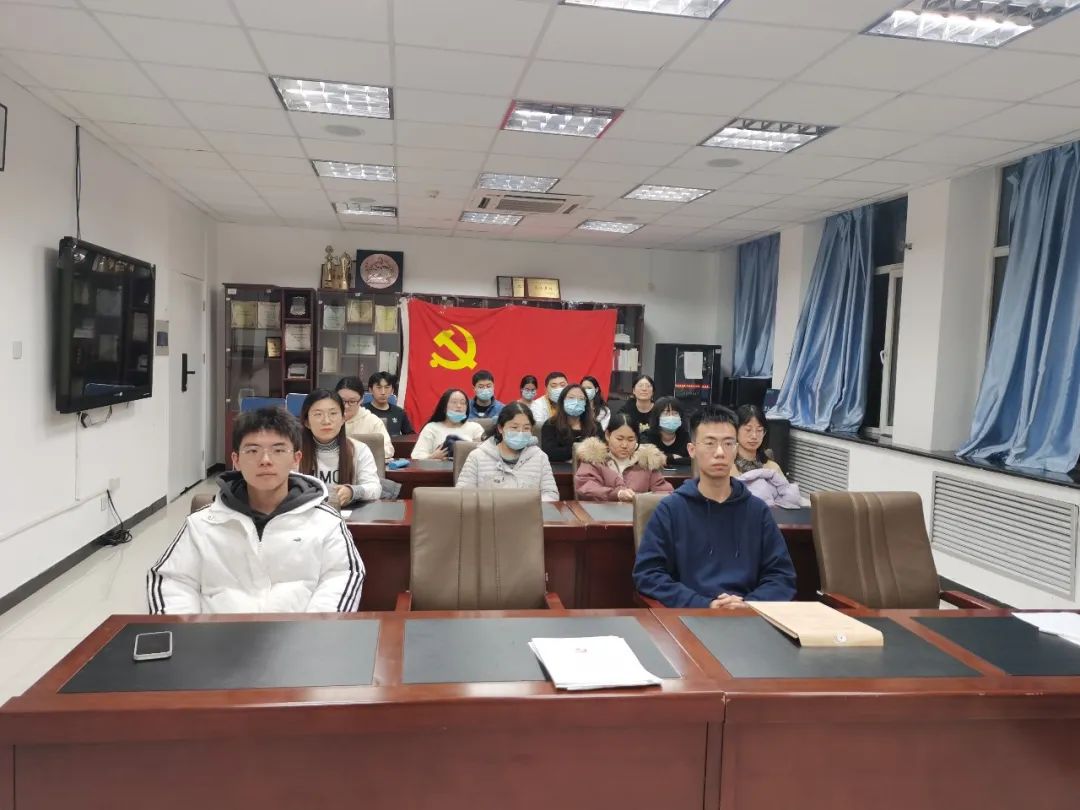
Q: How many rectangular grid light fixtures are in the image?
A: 11